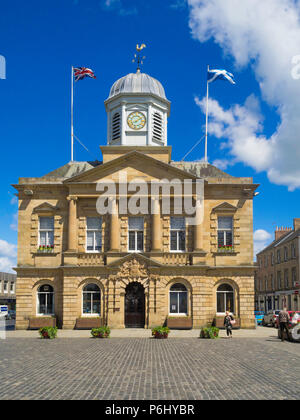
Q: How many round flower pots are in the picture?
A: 4